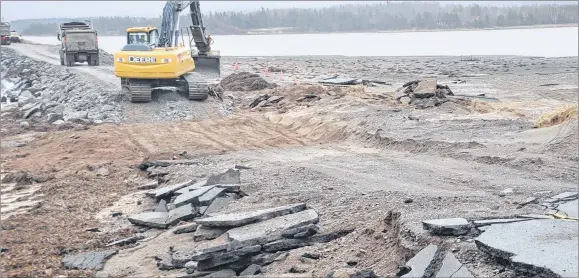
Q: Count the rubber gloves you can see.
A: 0